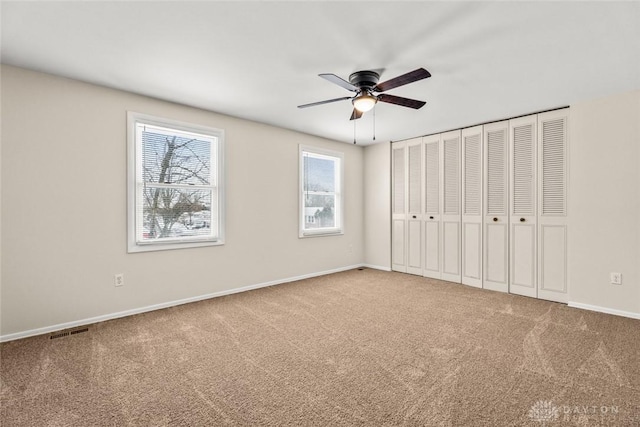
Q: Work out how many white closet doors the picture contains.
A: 8